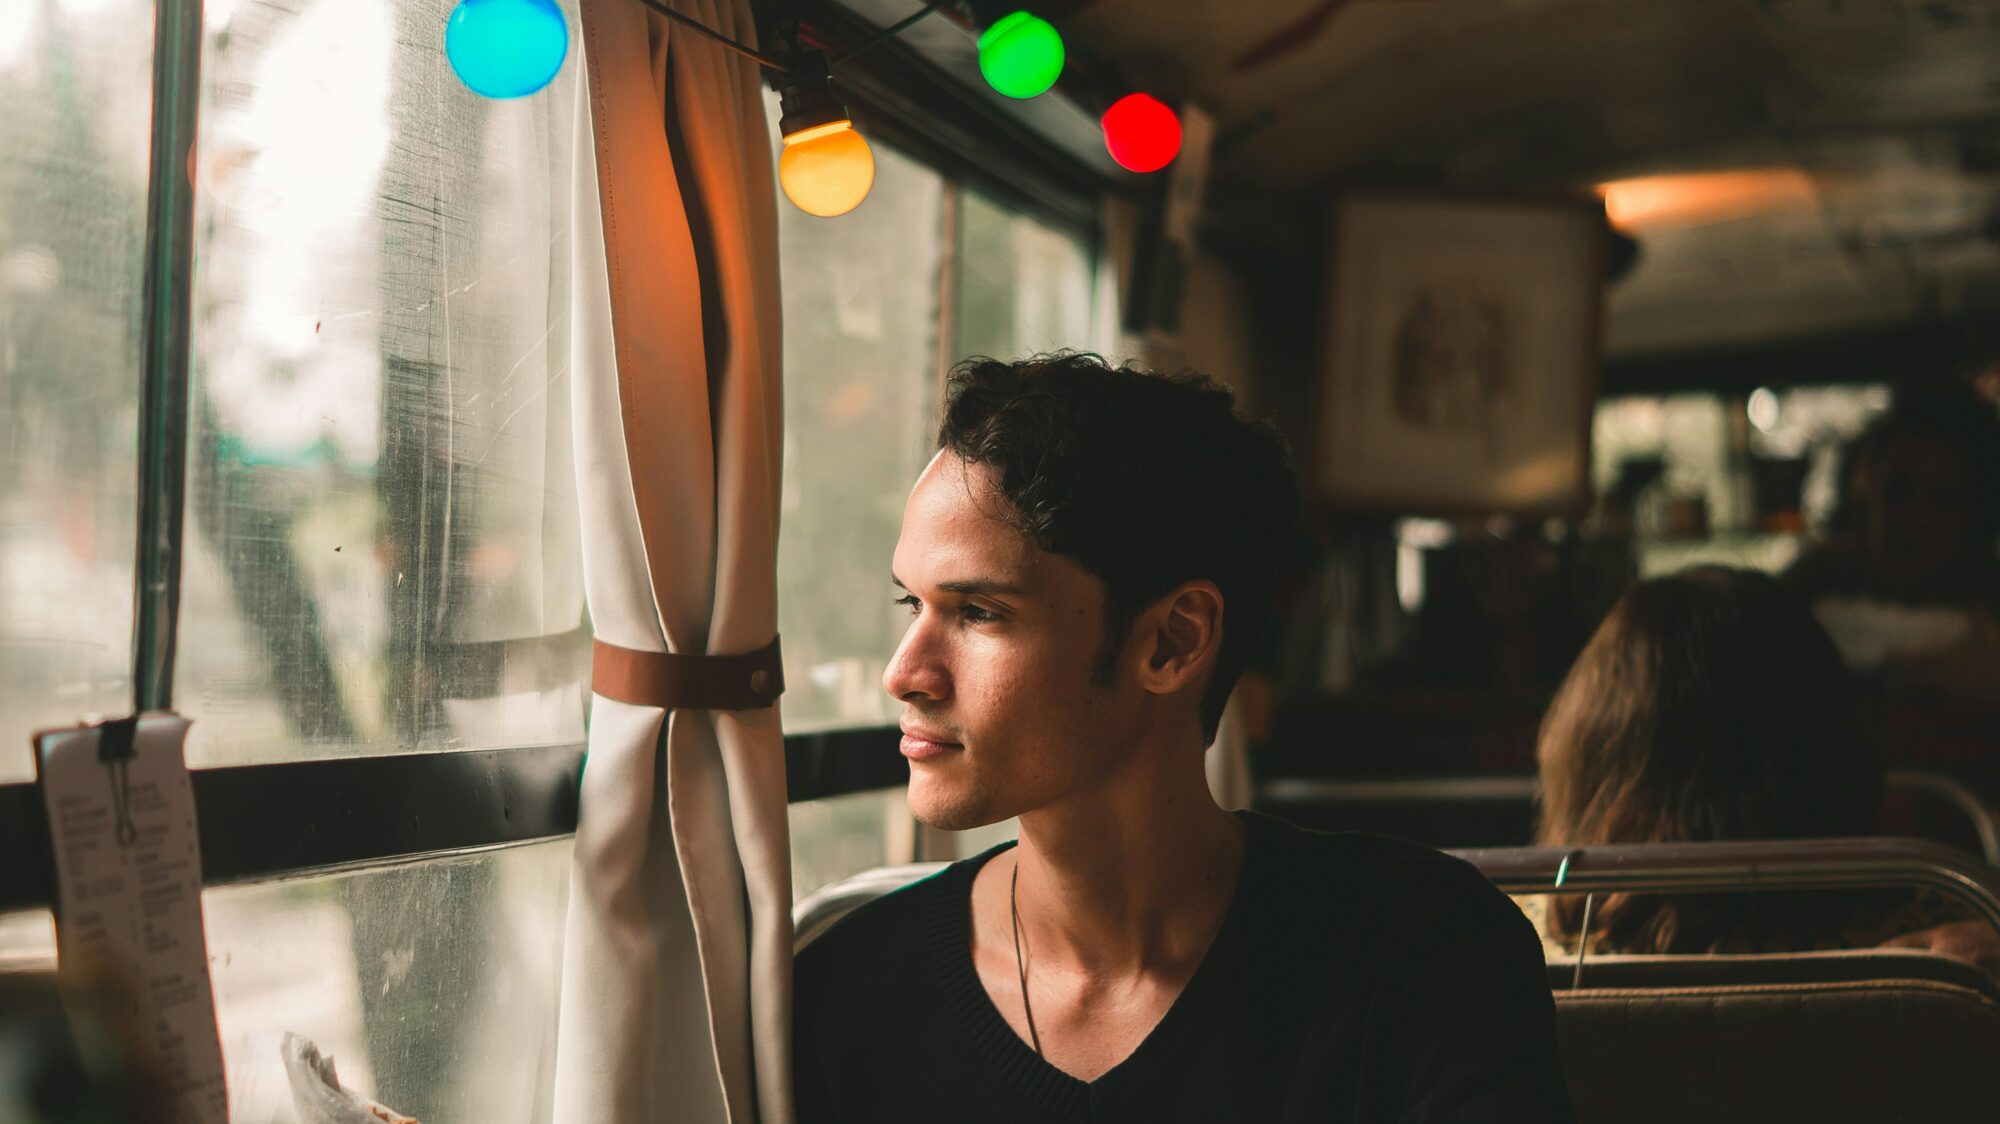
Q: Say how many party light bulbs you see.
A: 4